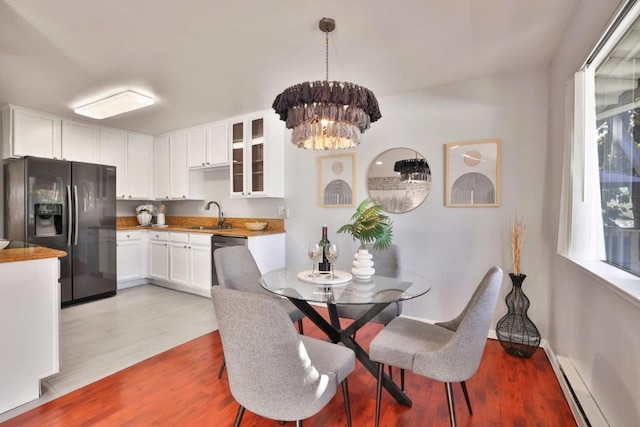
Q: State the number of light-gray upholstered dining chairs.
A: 4